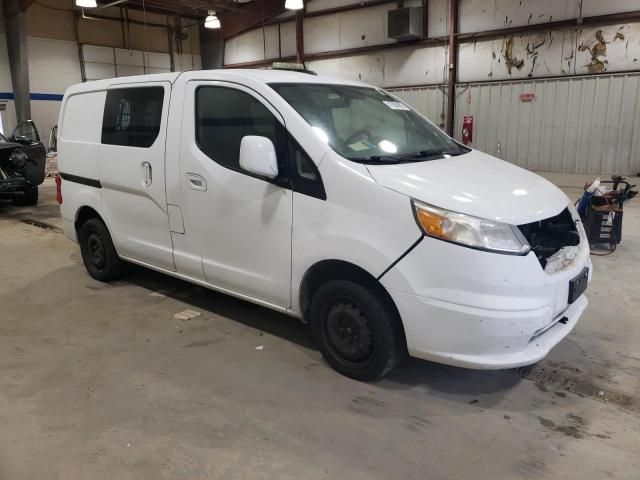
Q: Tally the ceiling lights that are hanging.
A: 3